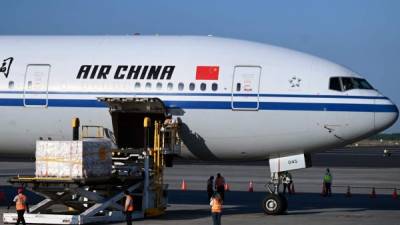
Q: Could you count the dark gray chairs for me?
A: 0